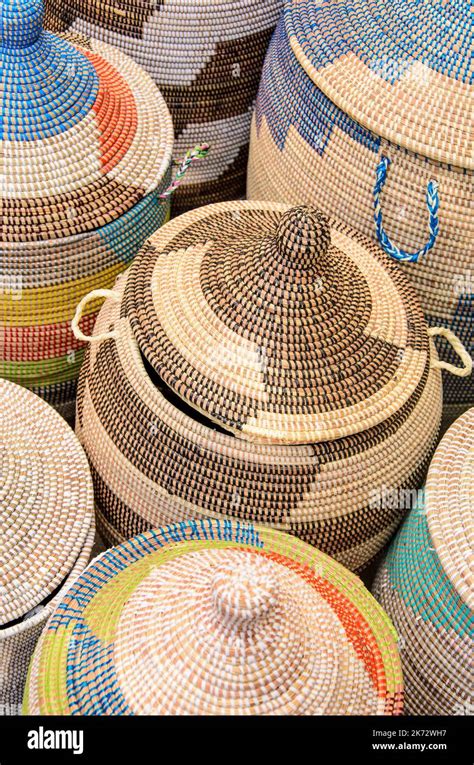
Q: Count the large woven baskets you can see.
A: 7